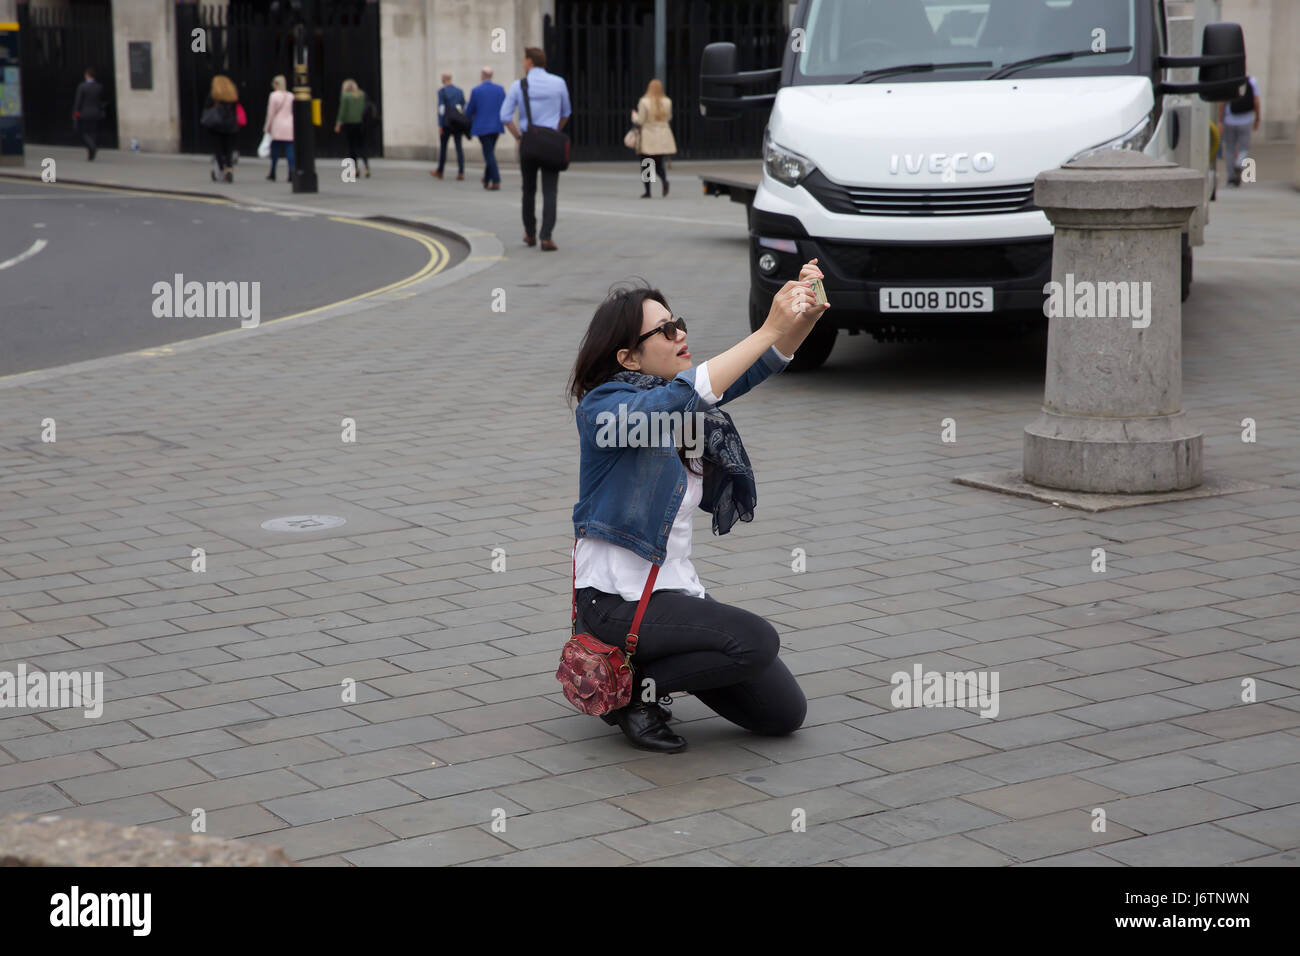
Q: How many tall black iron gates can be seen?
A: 3